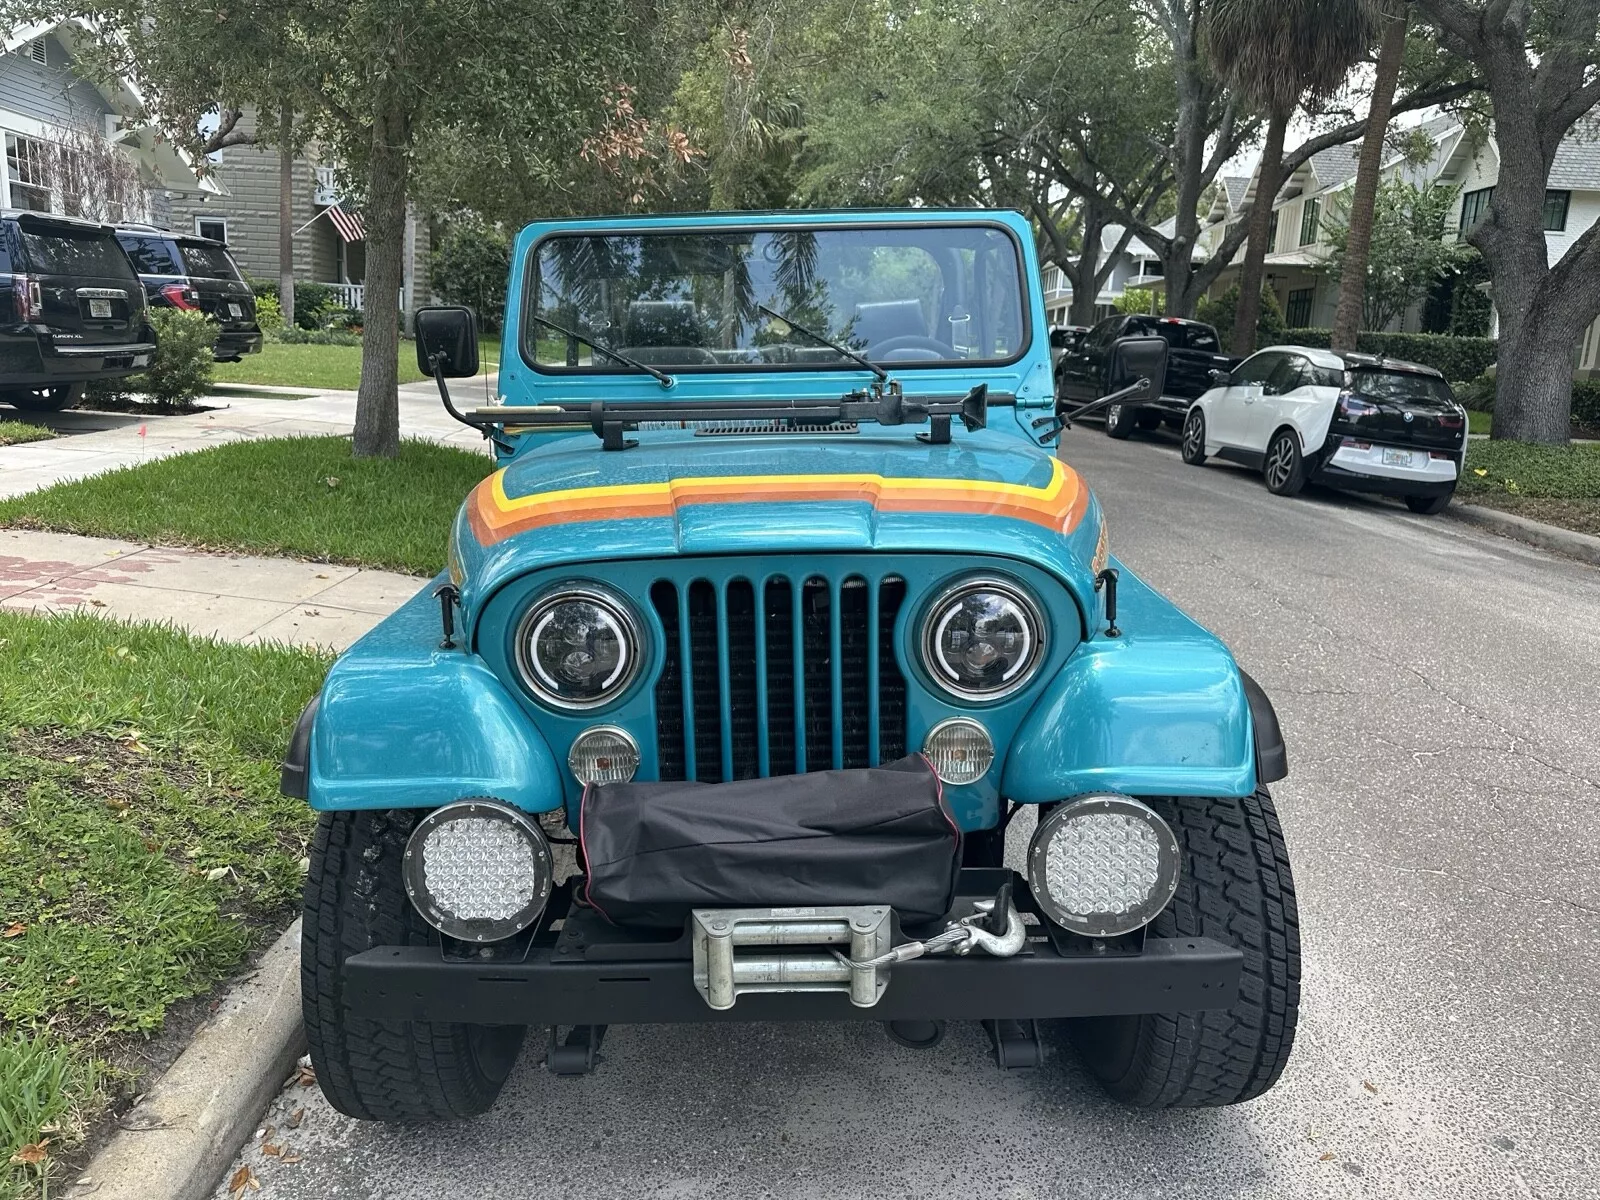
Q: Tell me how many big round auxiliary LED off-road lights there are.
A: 2